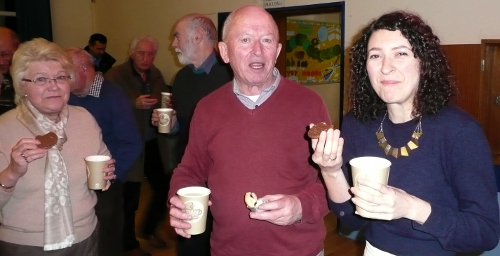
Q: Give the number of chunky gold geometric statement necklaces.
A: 1